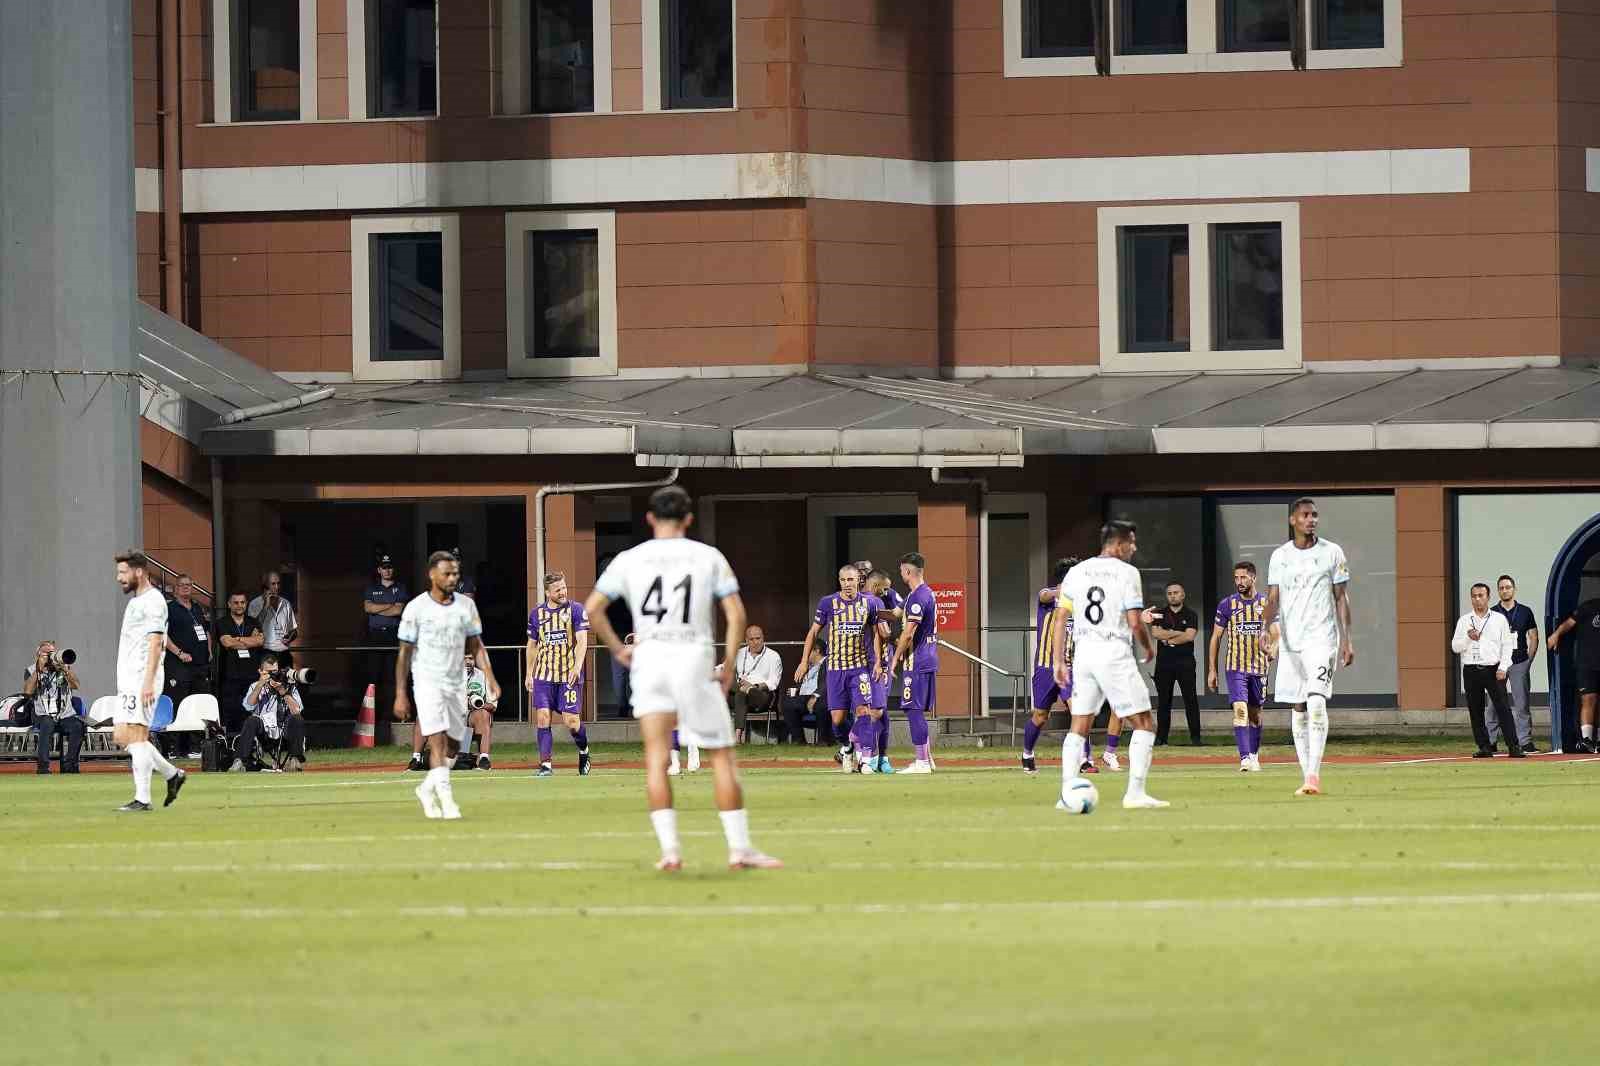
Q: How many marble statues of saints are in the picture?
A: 0